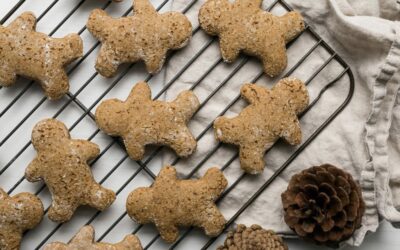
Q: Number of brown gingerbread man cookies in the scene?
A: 9